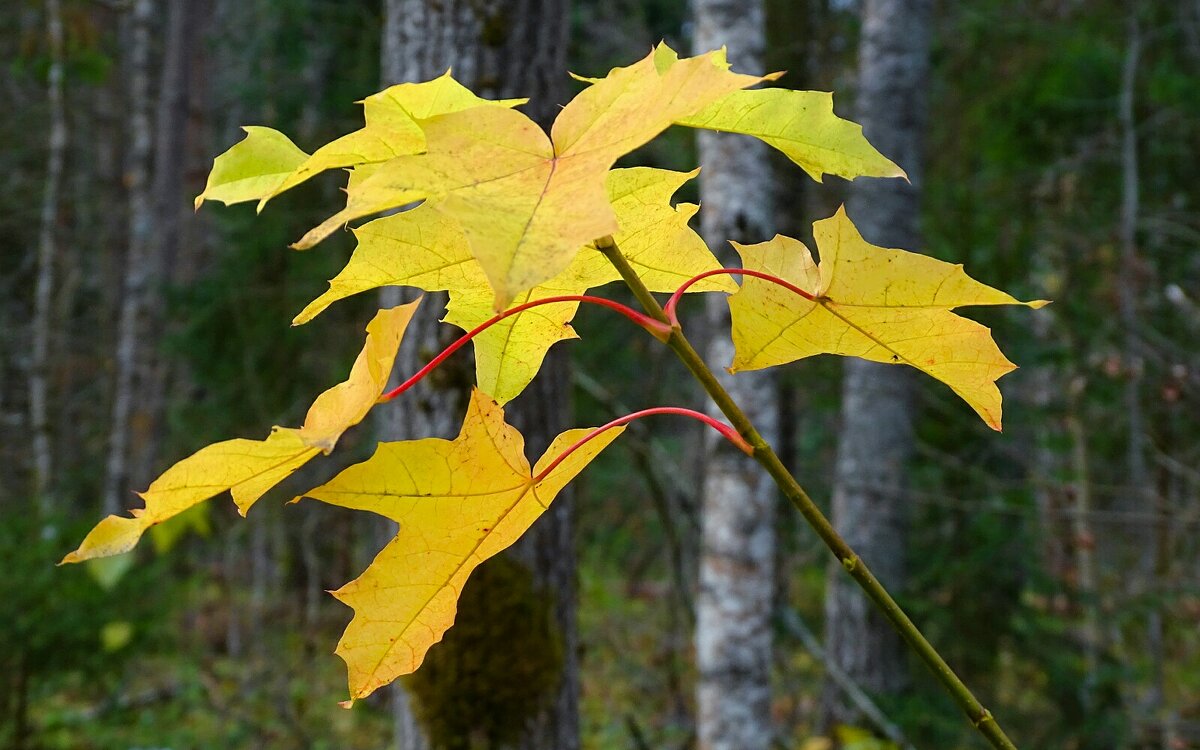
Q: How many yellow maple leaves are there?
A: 7